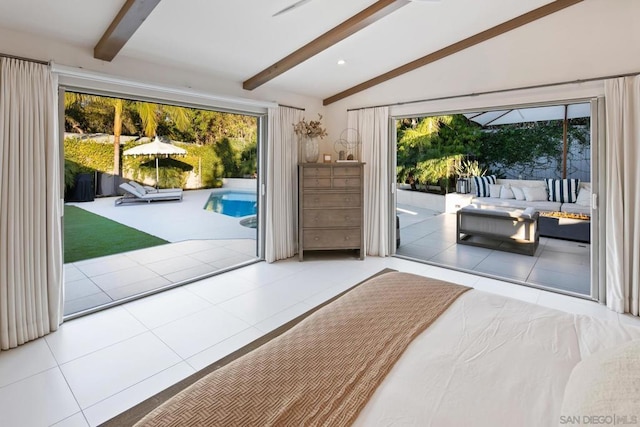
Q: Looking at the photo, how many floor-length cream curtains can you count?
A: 4